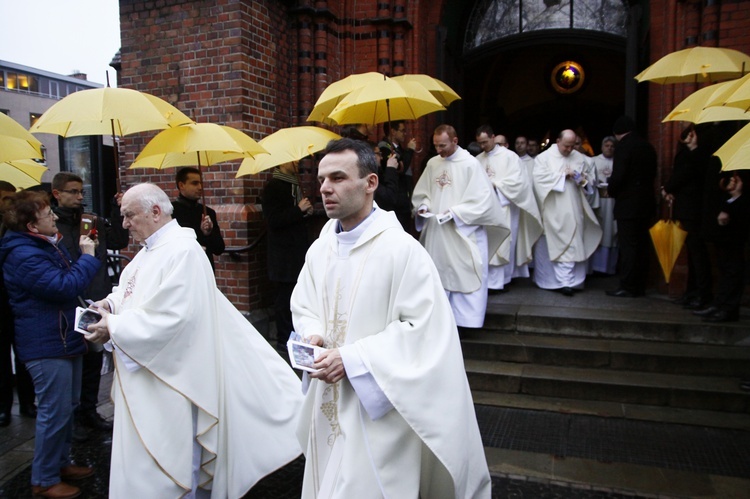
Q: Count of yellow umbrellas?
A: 13